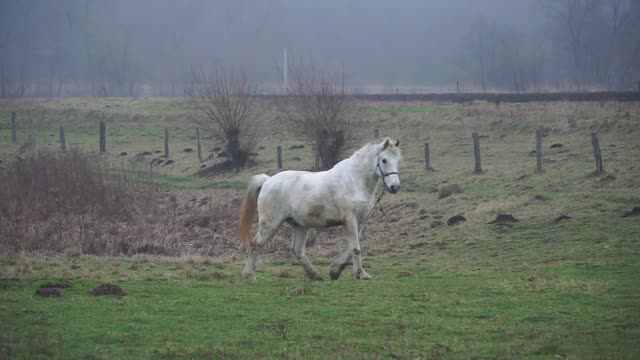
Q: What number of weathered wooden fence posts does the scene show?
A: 11